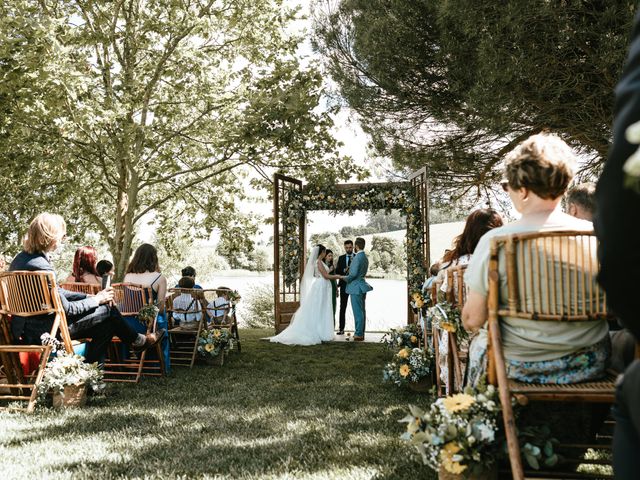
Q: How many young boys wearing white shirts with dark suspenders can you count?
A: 2